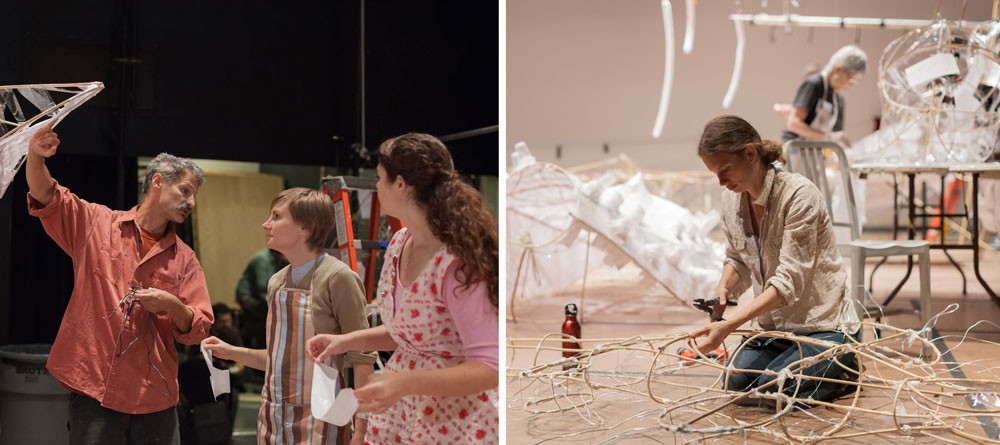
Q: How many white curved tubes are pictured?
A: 3